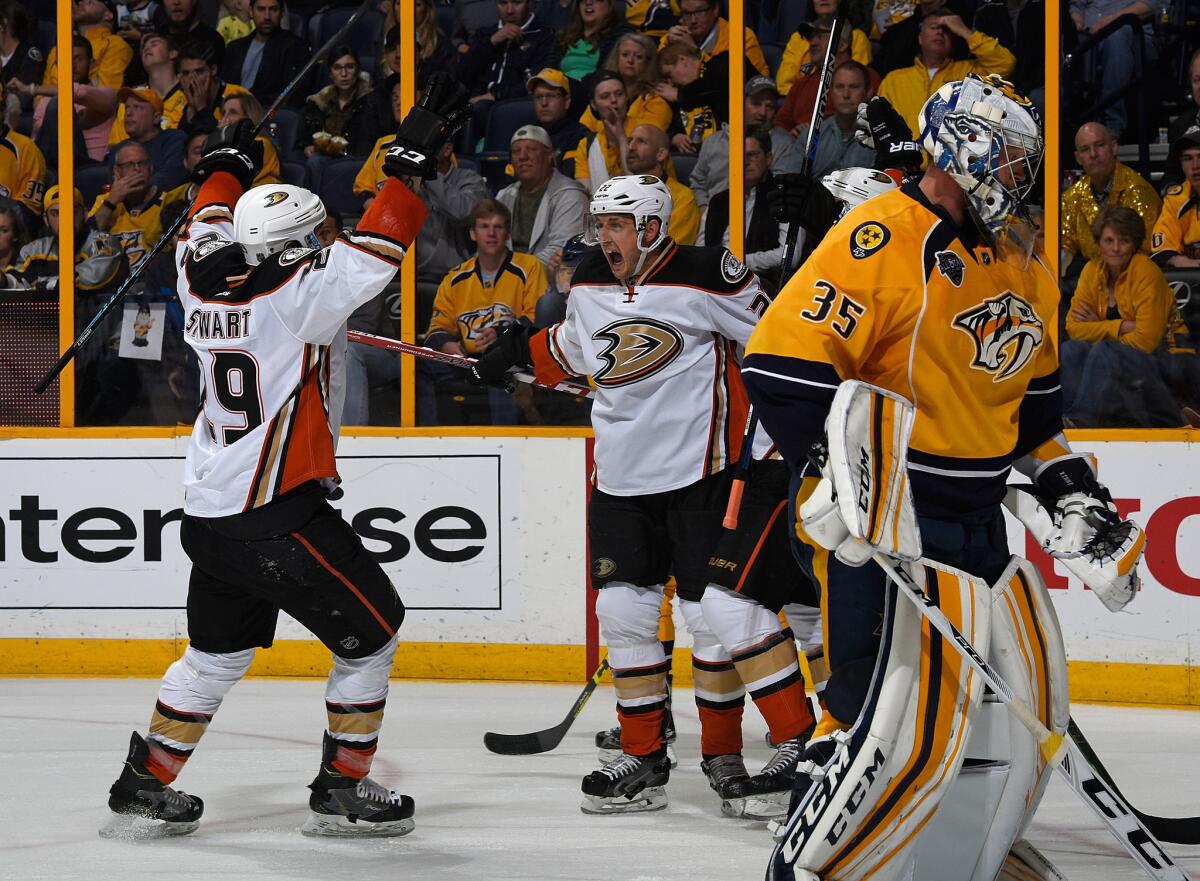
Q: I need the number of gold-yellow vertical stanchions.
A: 4